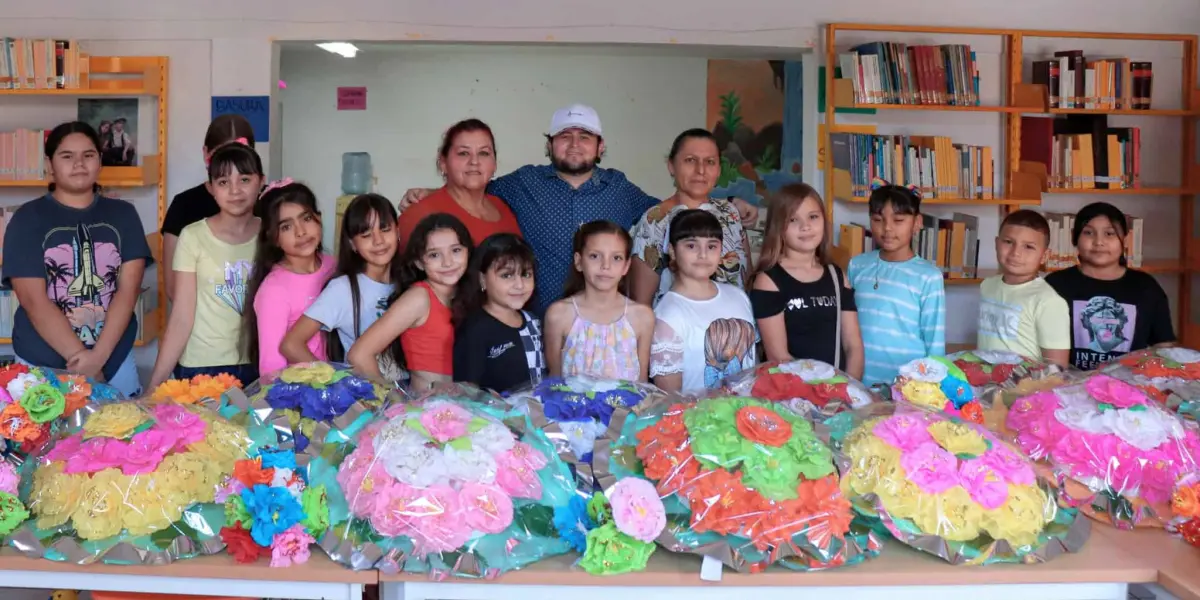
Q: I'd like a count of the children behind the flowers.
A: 13